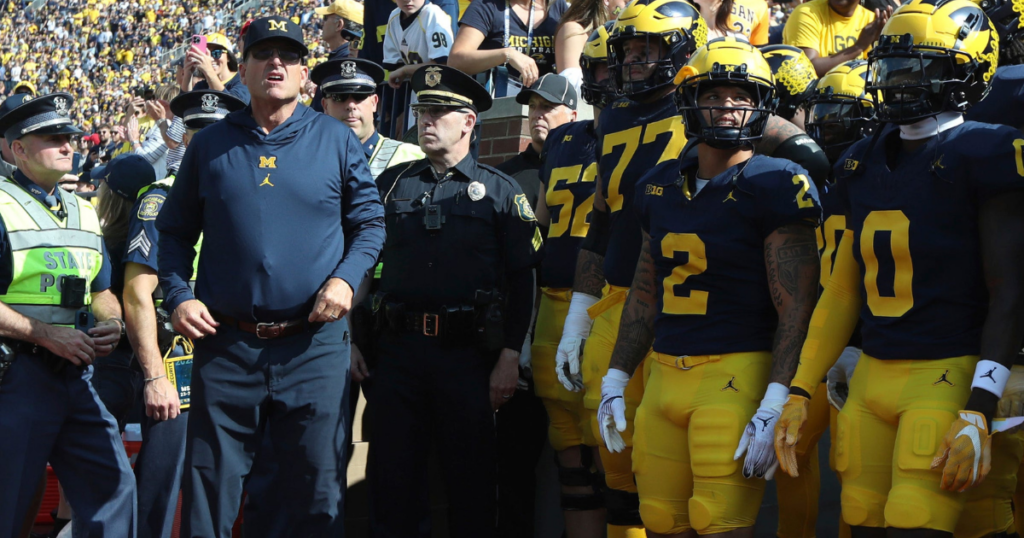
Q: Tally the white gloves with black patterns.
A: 2